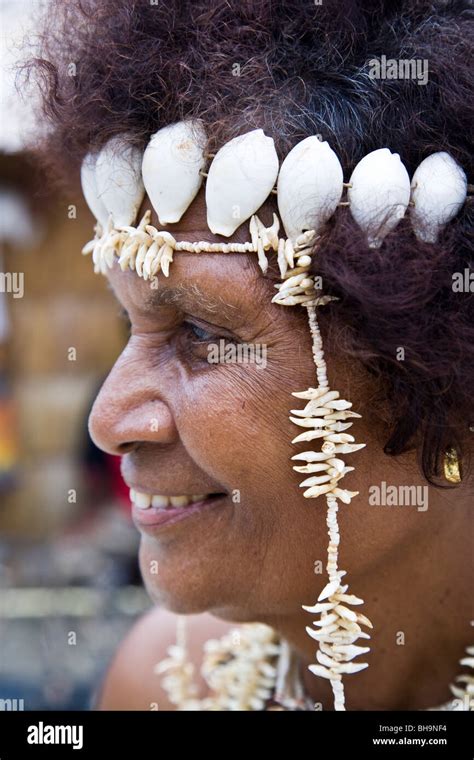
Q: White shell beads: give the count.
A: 7